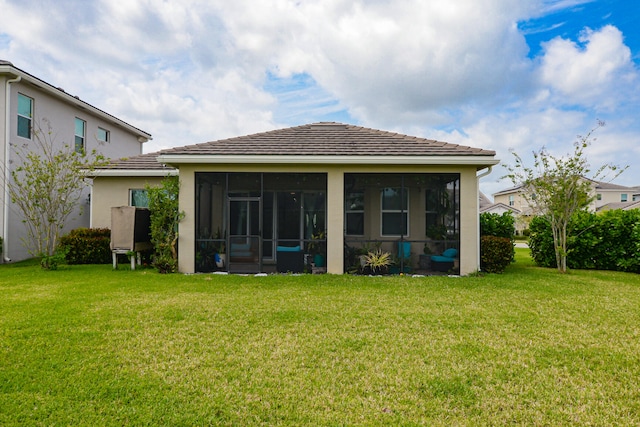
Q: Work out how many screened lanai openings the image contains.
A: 2